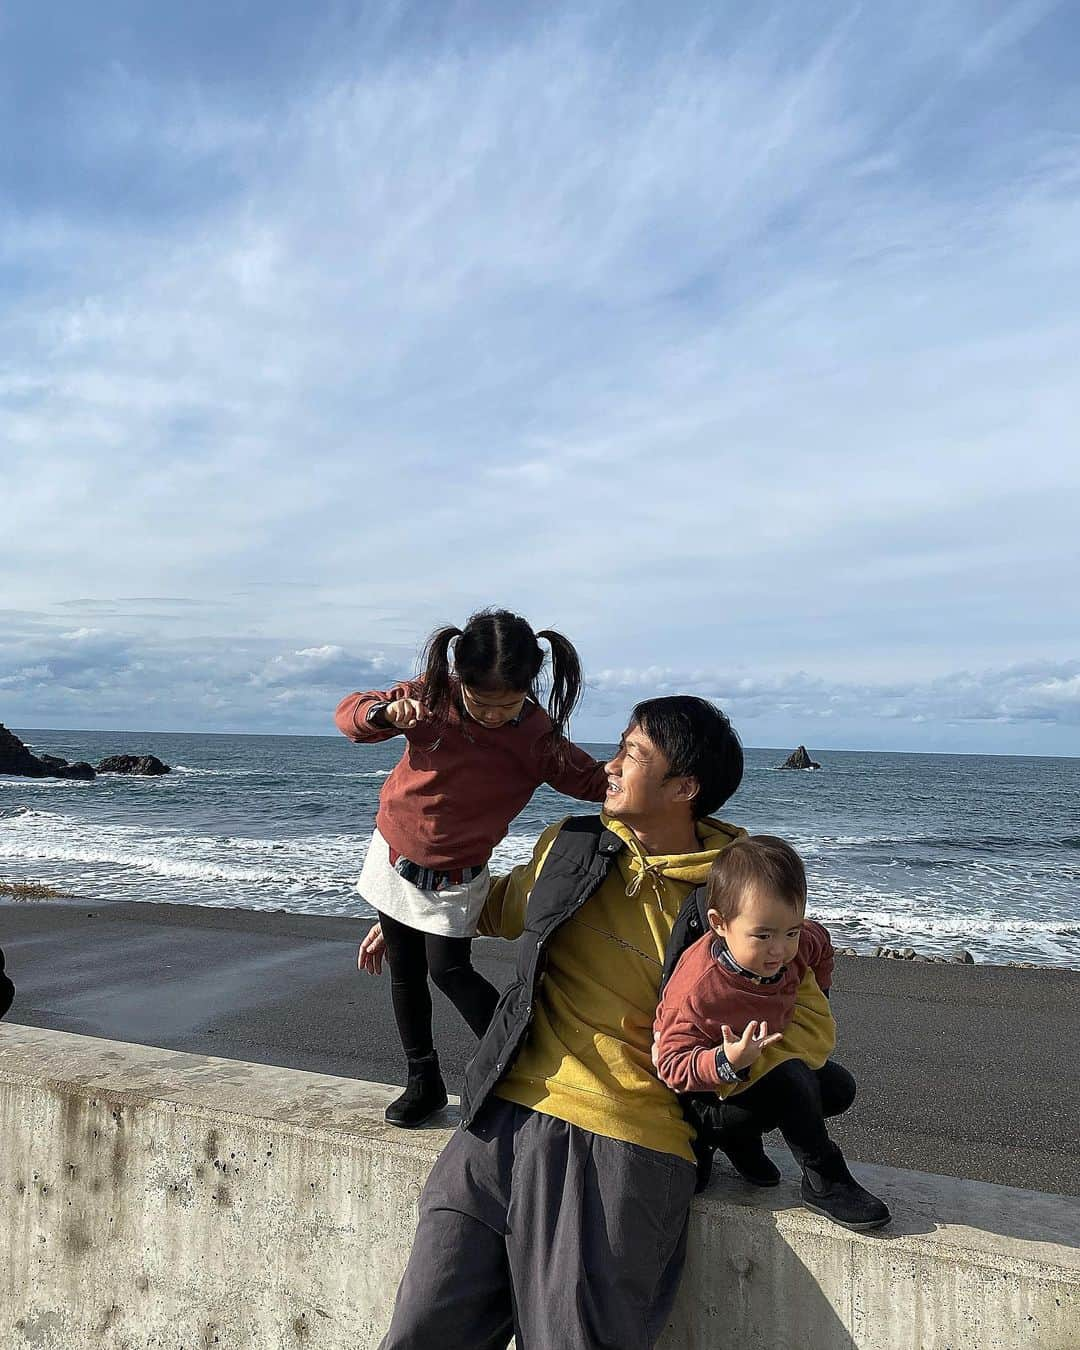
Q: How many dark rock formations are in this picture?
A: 3